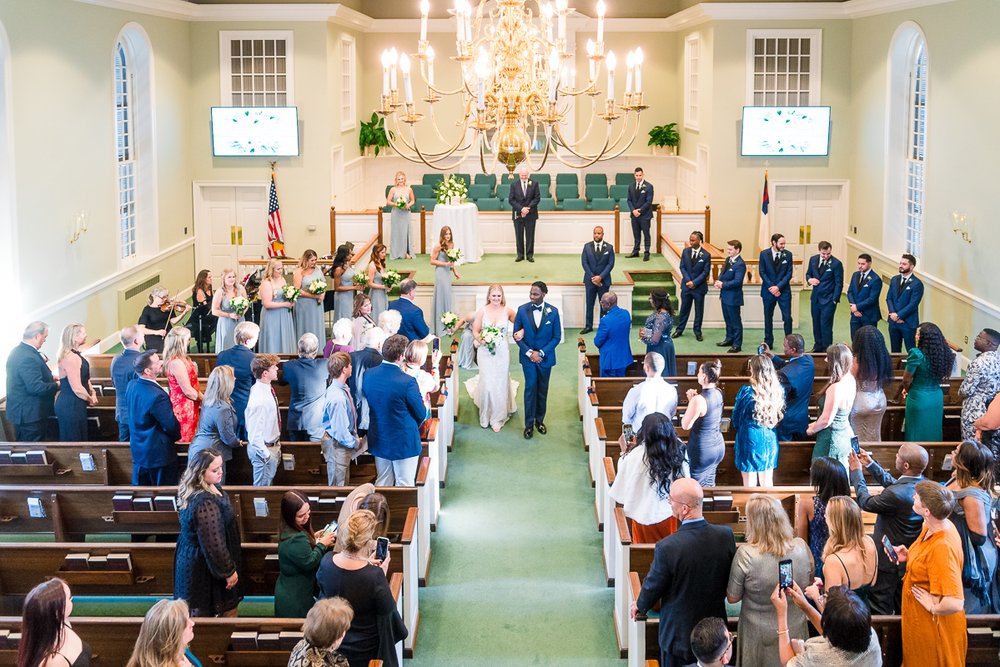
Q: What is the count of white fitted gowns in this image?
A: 1